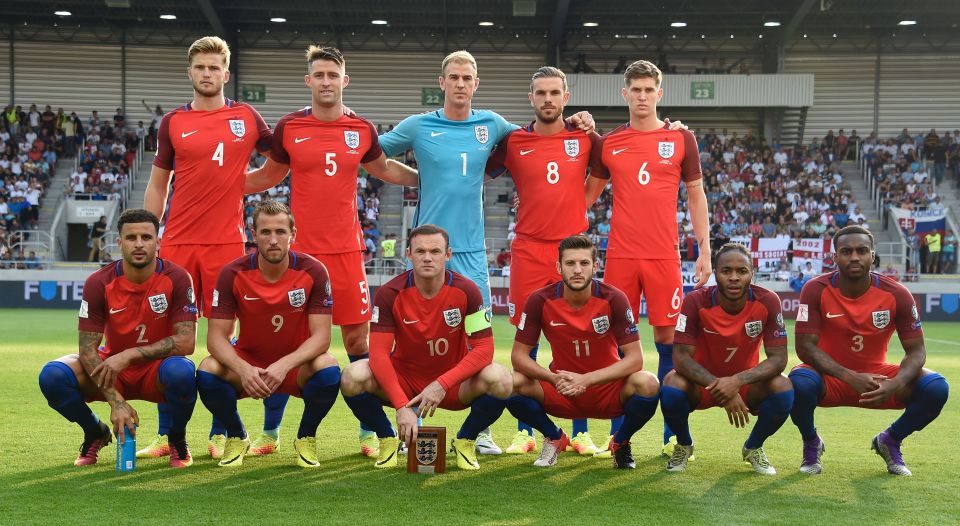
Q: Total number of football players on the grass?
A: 11